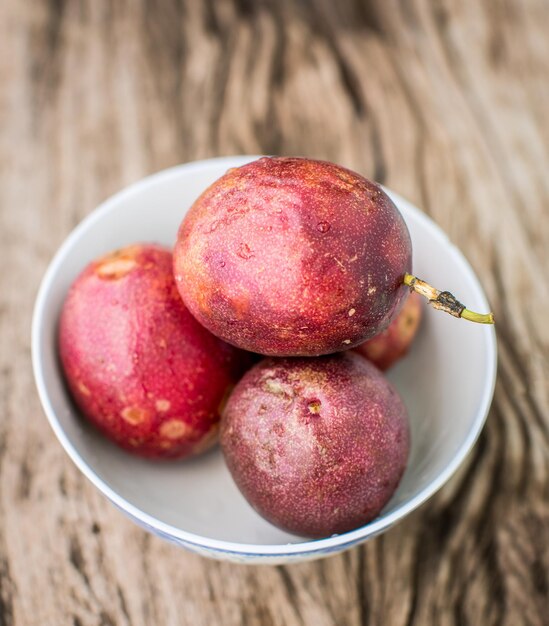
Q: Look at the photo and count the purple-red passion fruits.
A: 4